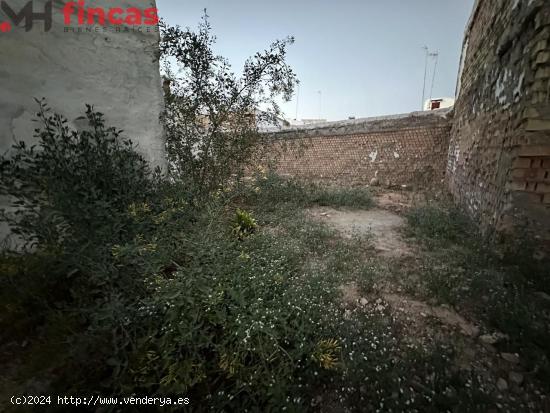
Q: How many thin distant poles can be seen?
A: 4